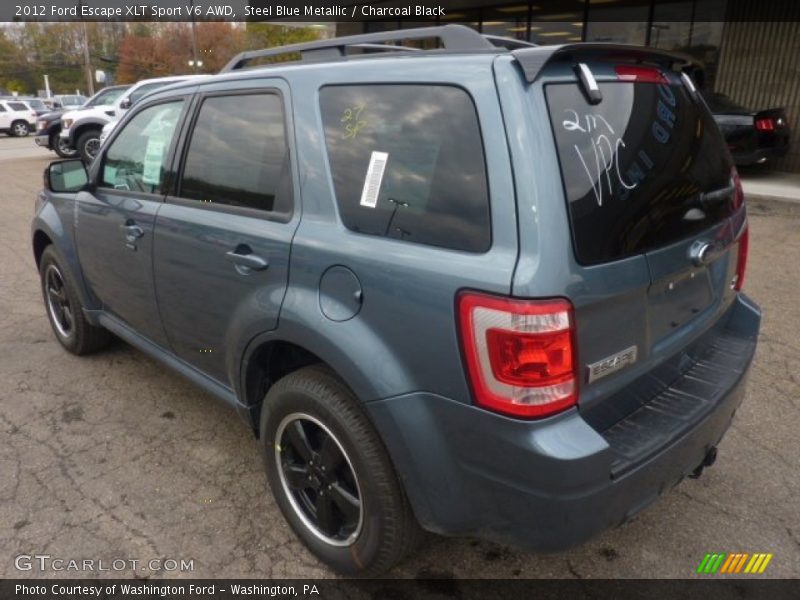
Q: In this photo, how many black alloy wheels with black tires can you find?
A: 2